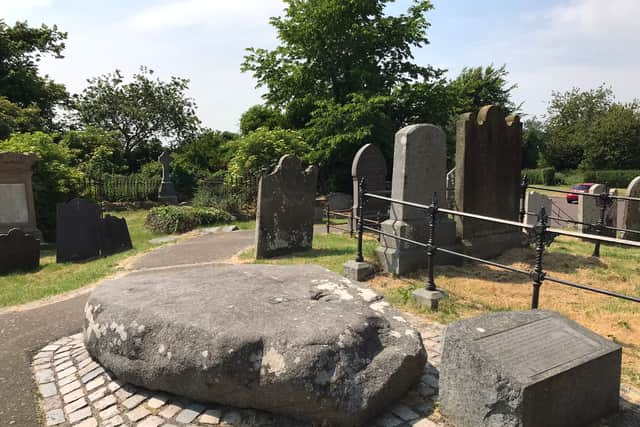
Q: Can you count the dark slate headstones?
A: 3